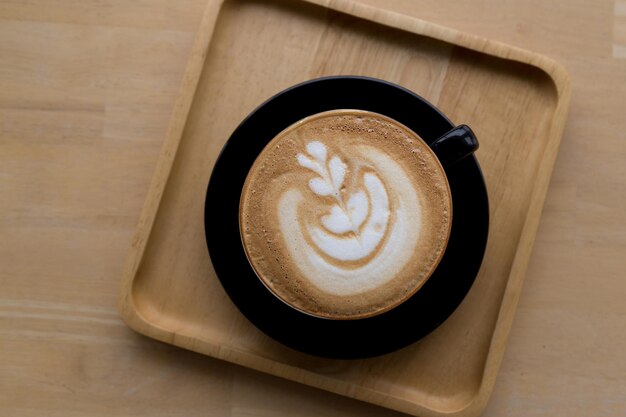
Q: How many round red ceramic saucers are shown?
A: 0